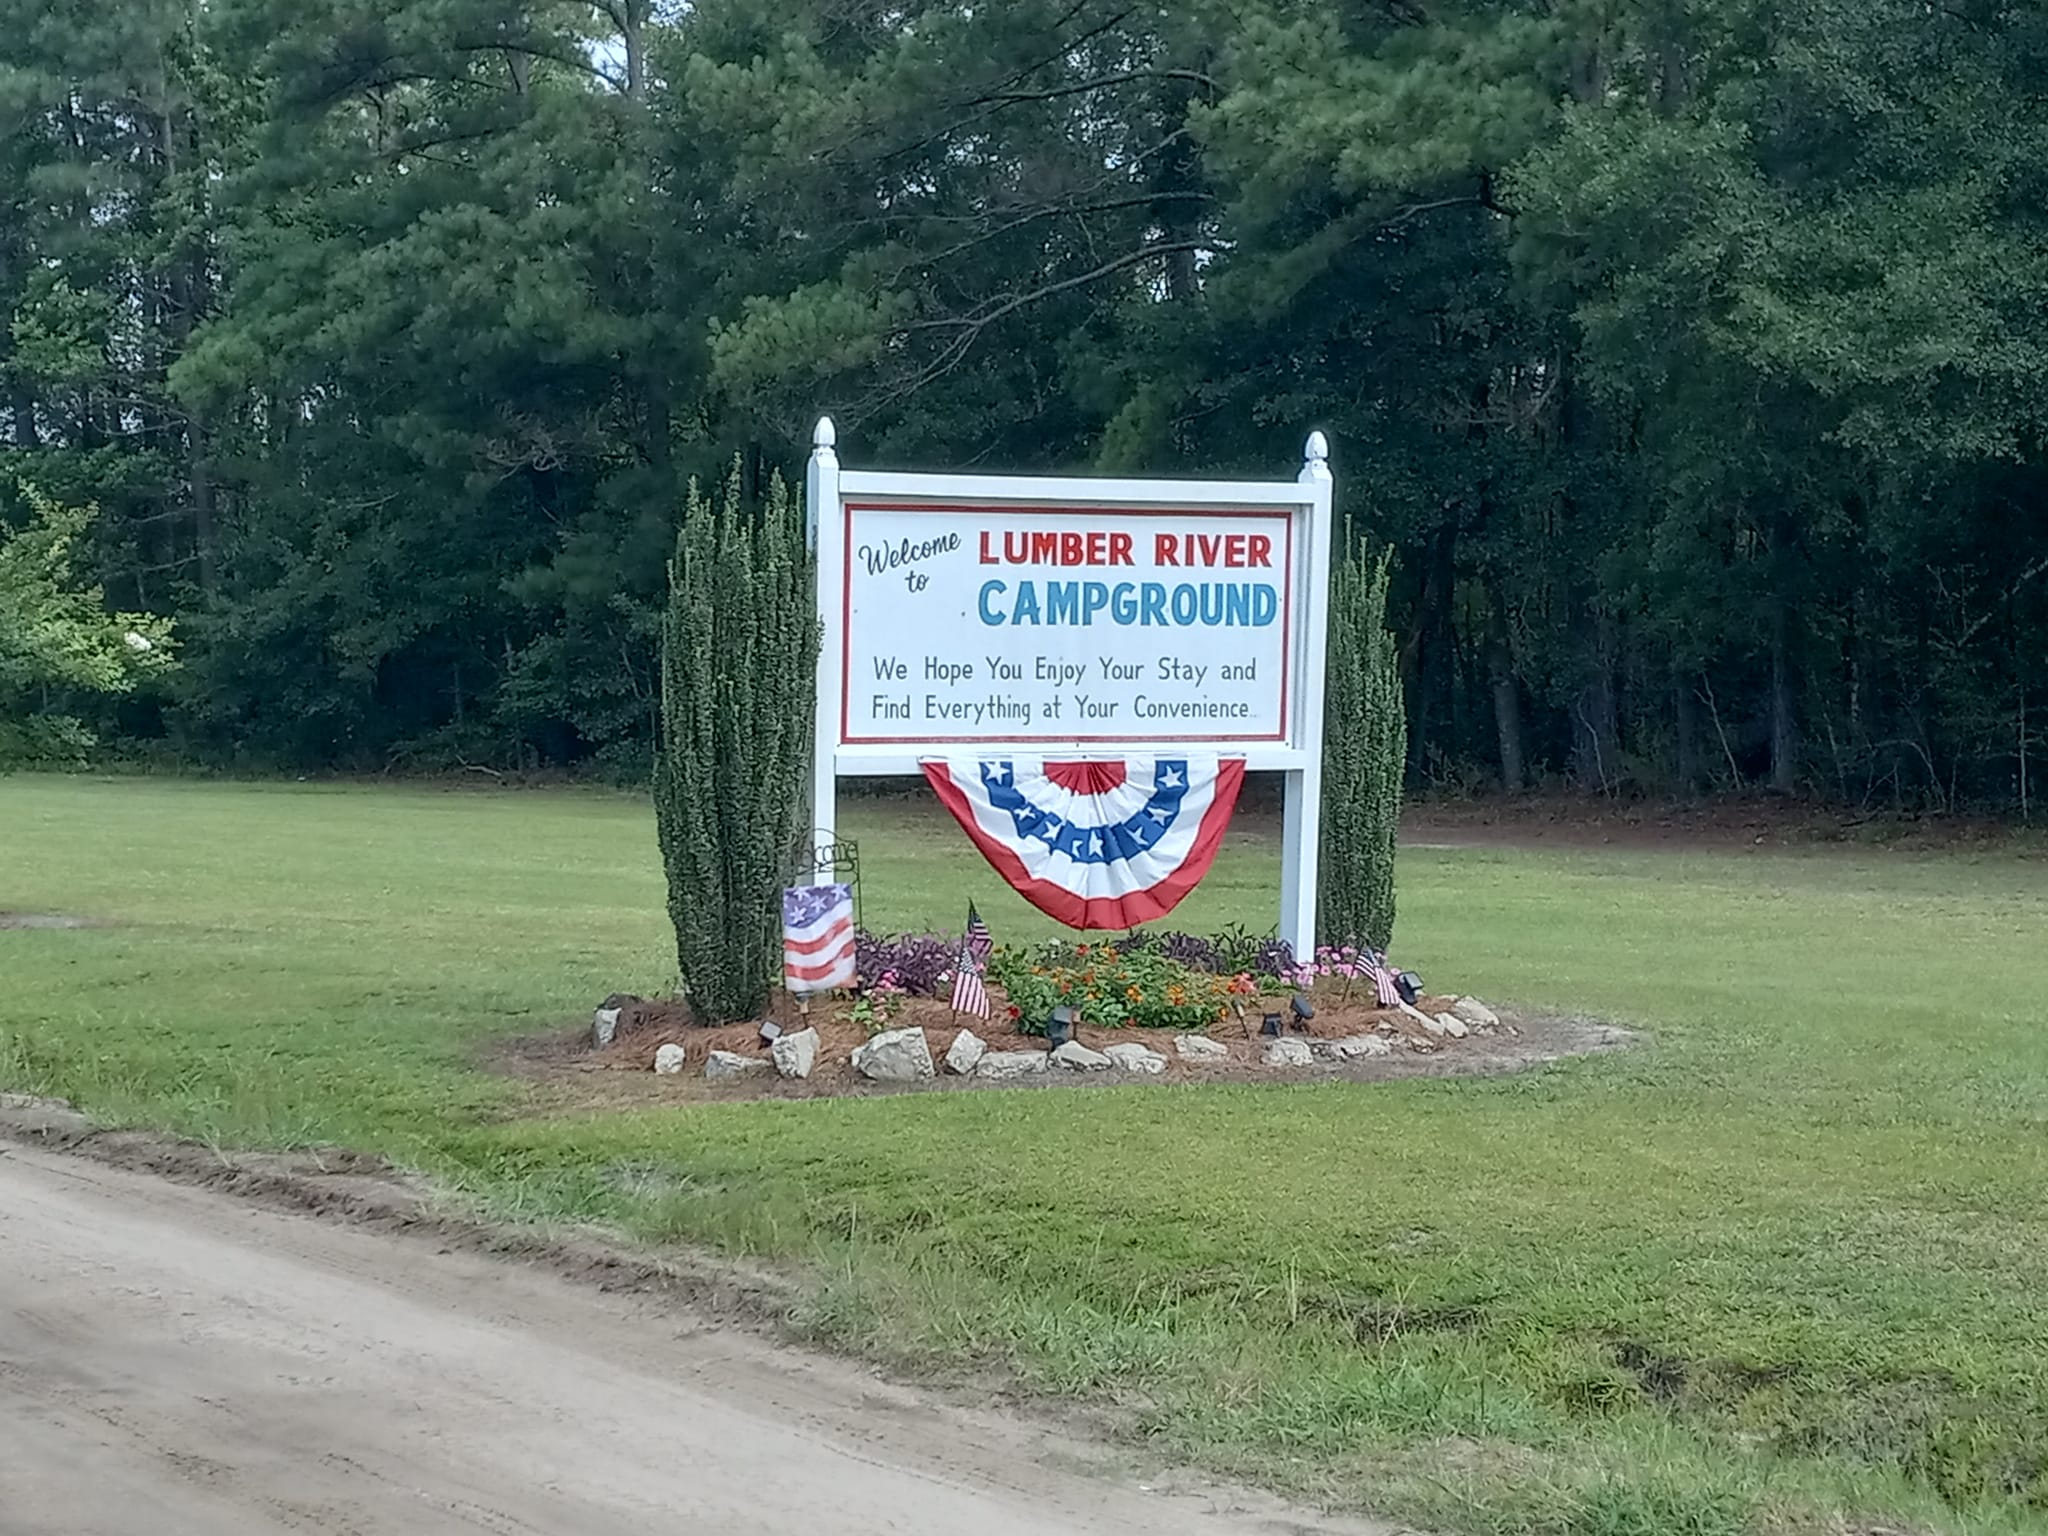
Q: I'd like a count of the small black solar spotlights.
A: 5